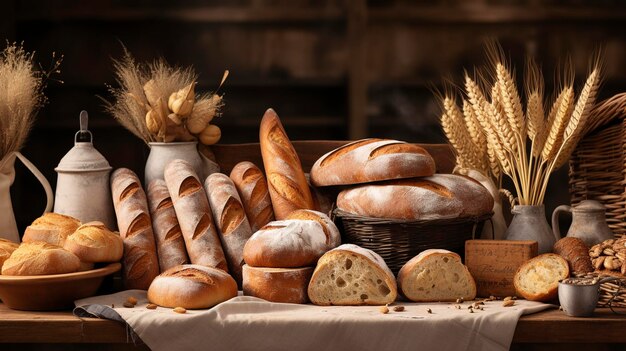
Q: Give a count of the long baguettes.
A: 6